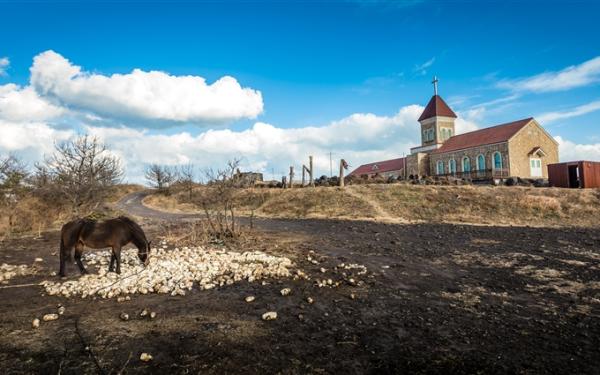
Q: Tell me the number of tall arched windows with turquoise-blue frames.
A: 5